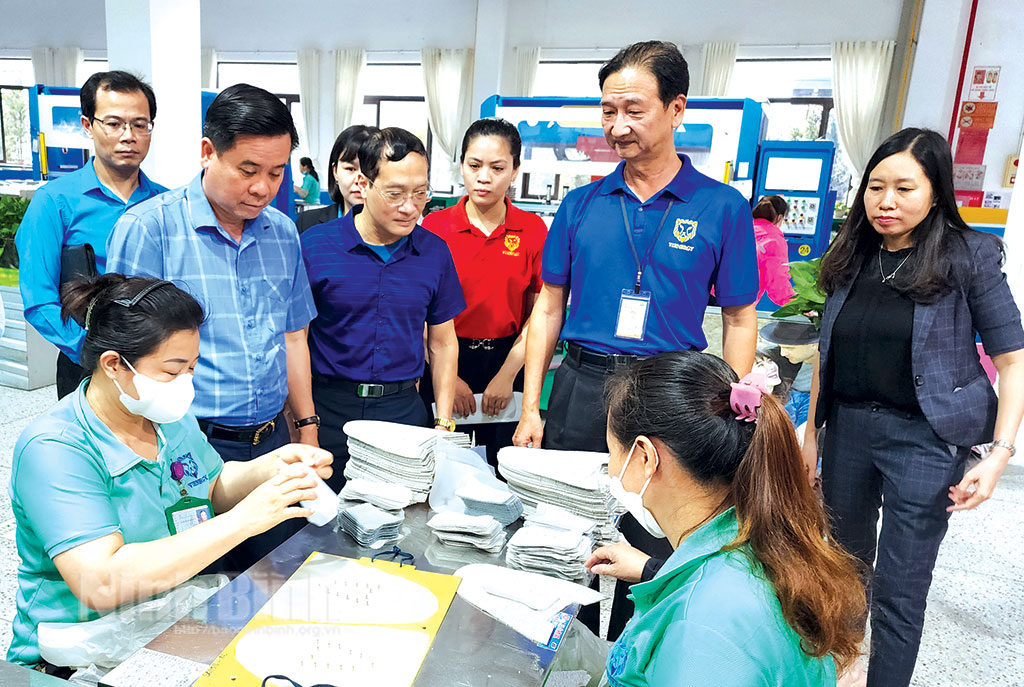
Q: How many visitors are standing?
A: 7